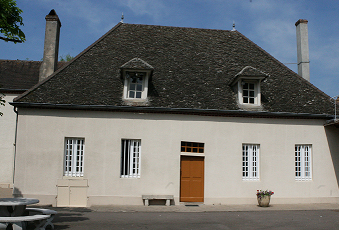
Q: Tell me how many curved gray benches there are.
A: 2